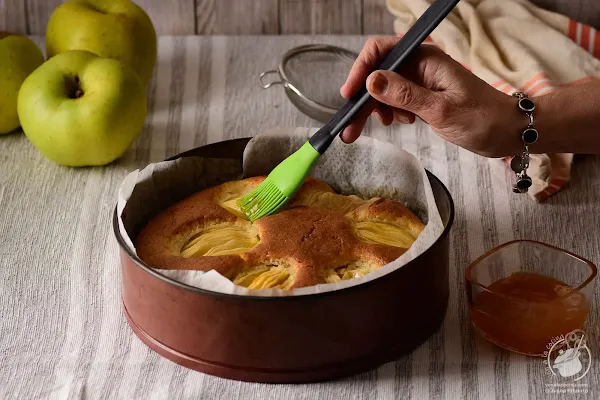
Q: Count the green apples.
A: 3